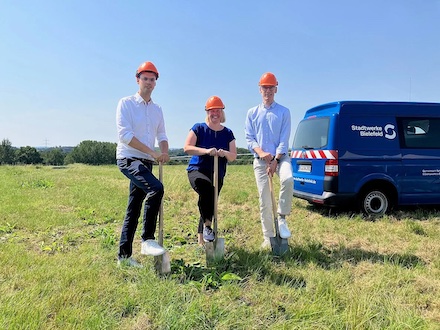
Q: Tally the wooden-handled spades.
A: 3